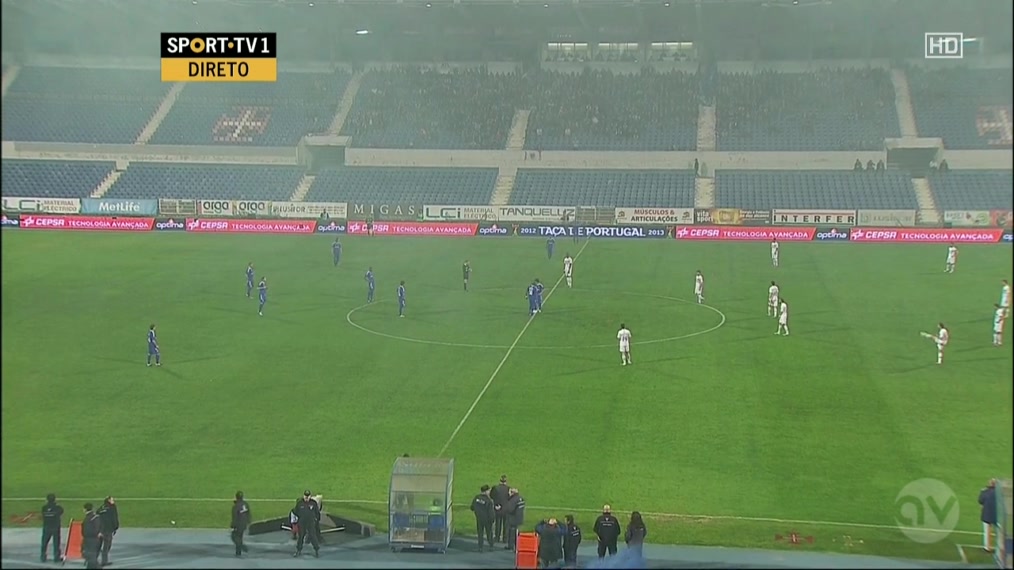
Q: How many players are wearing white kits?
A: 10